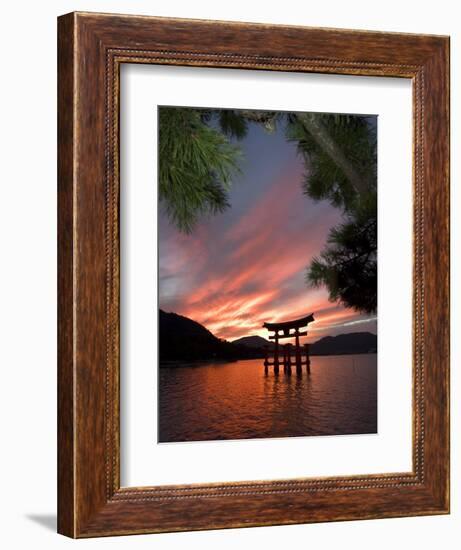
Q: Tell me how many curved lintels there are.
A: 1